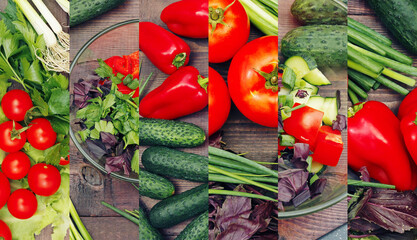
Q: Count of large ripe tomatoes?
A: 3